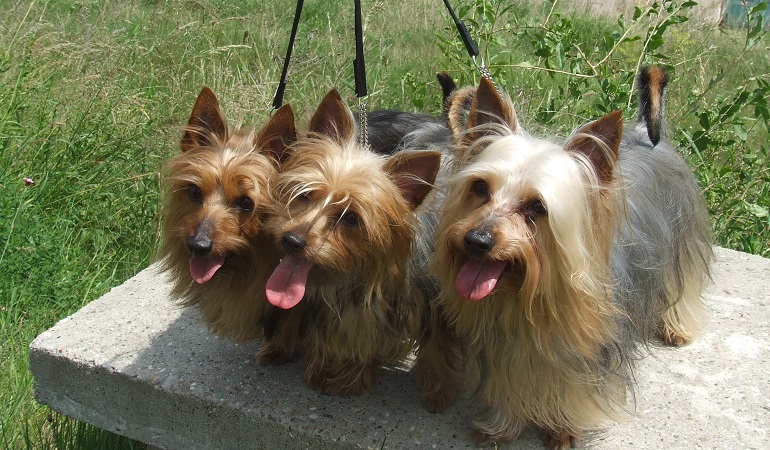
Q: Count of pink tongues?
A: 3